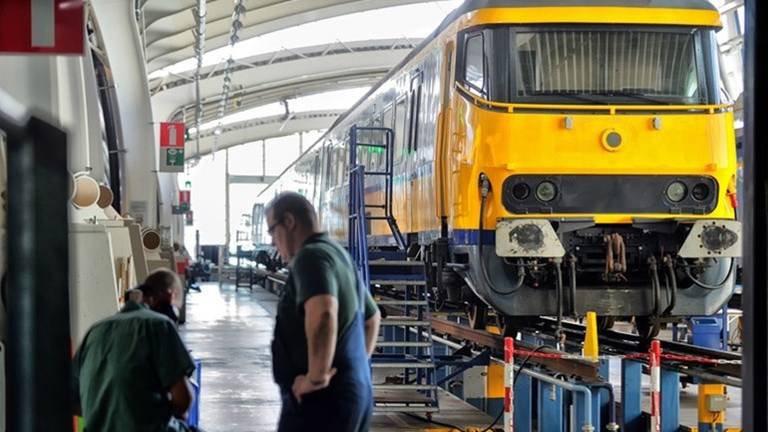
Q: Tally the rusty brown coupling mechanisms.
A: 1